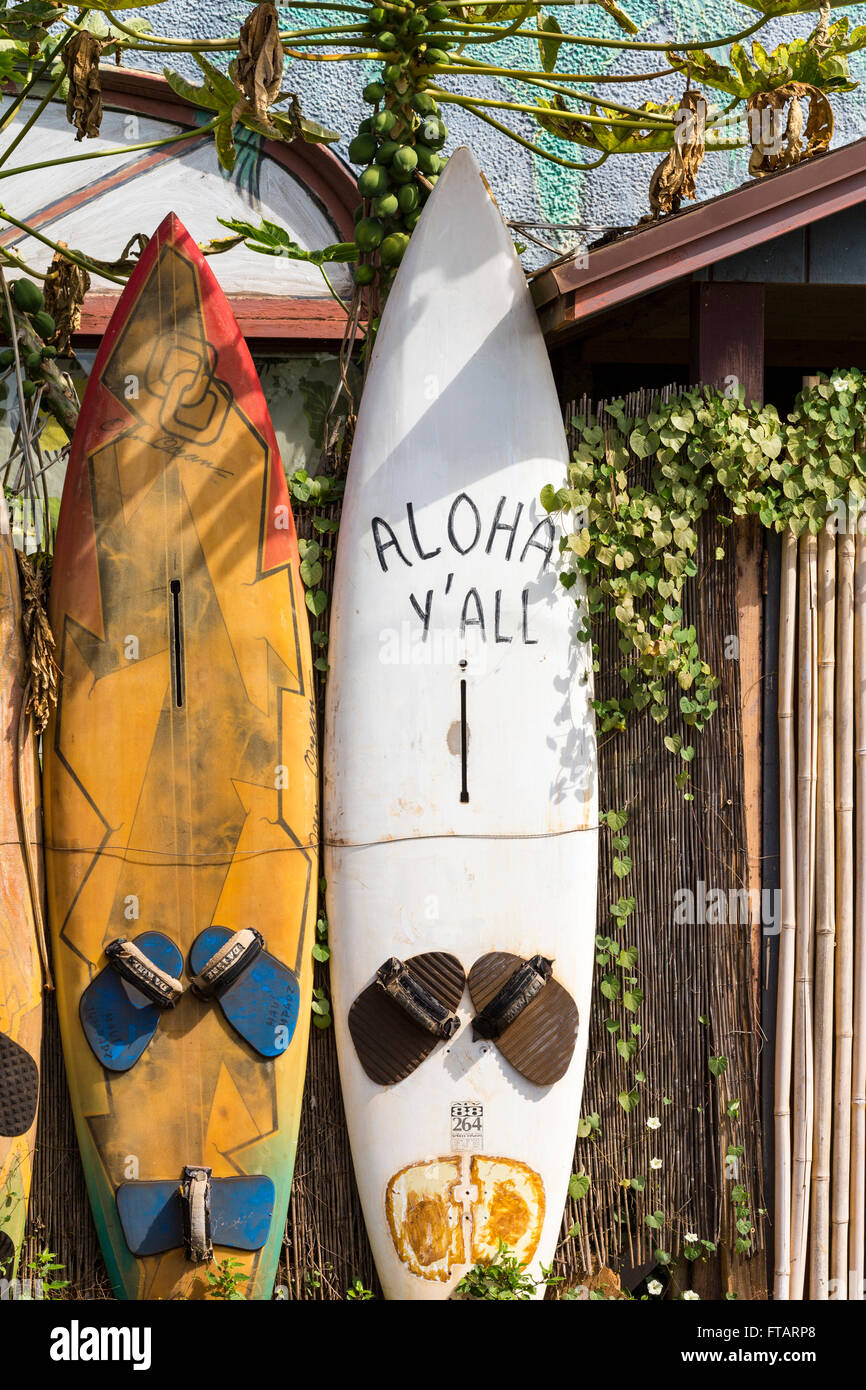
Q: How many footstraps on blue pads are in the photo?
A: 3